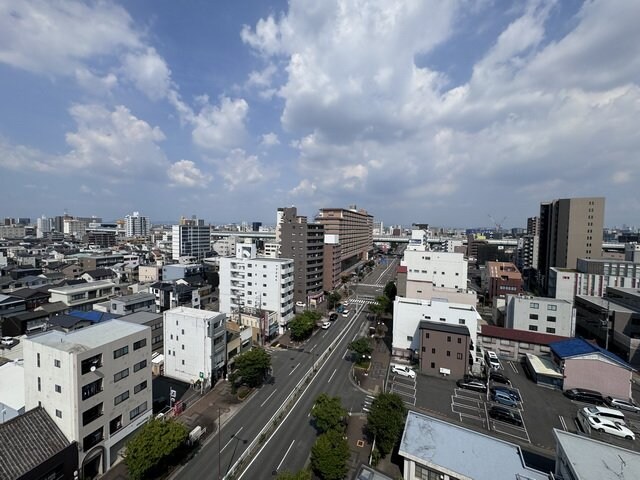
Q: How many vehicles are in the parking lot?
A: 11